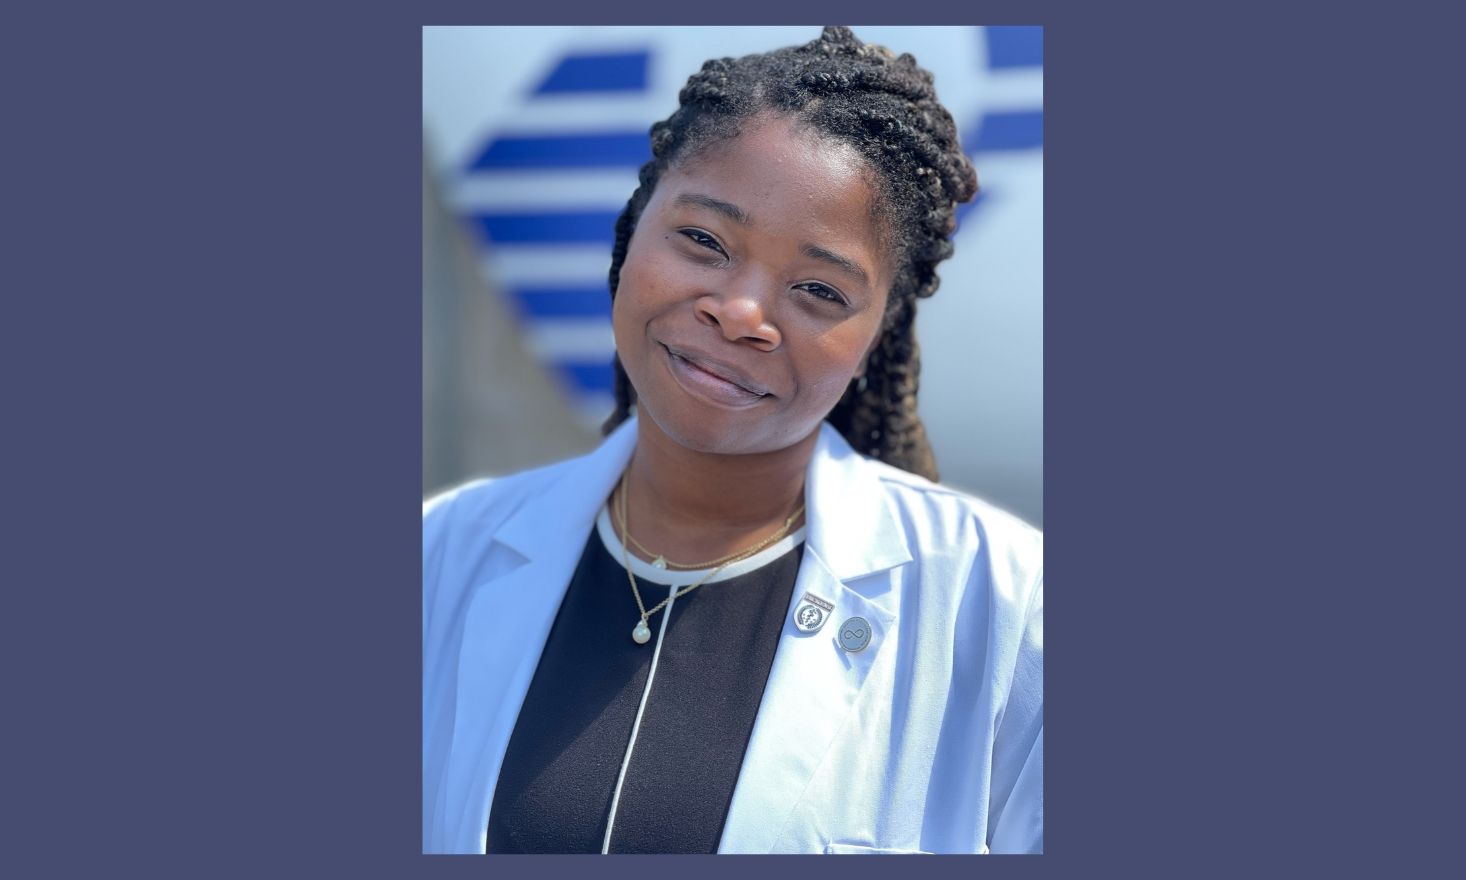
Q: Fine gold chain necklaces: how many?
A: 2